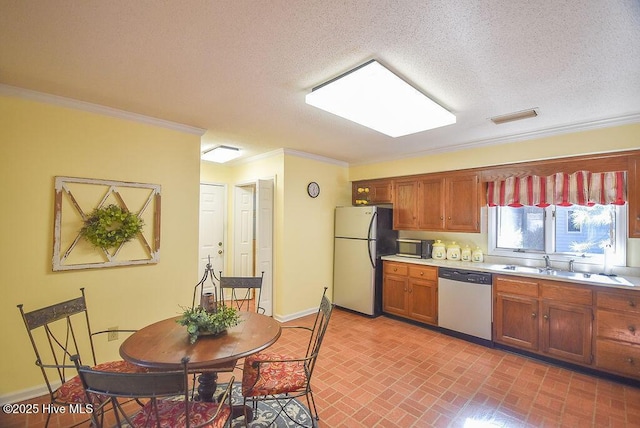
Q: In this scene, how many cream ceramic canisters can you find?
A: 4